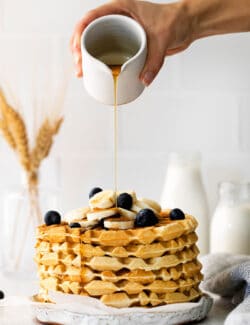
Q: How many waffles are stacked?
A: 6